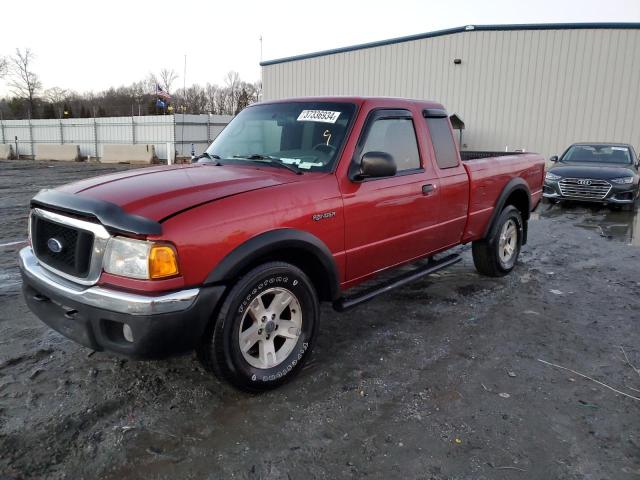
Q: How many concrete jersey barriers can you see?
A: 3